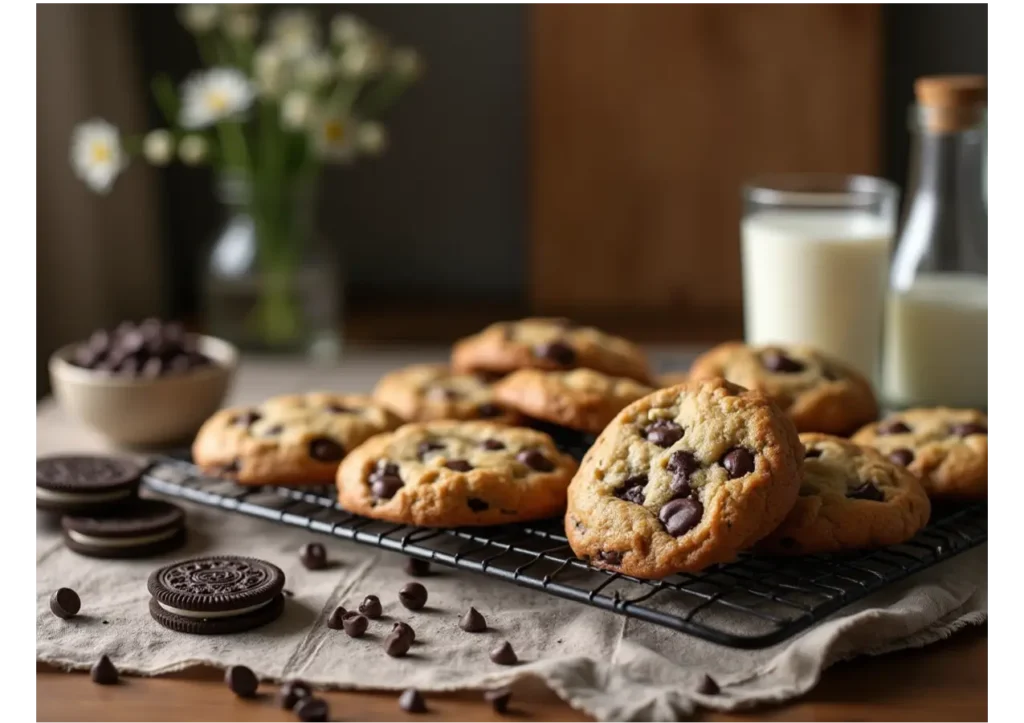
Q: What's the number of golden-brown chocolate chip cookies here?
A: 9